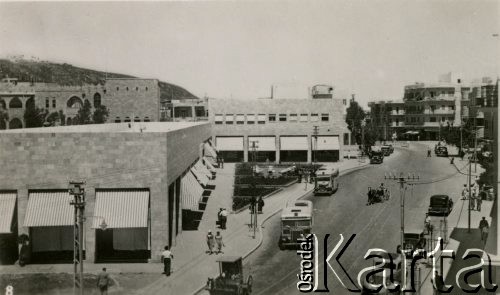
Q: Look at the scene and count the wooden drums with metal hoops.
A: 0